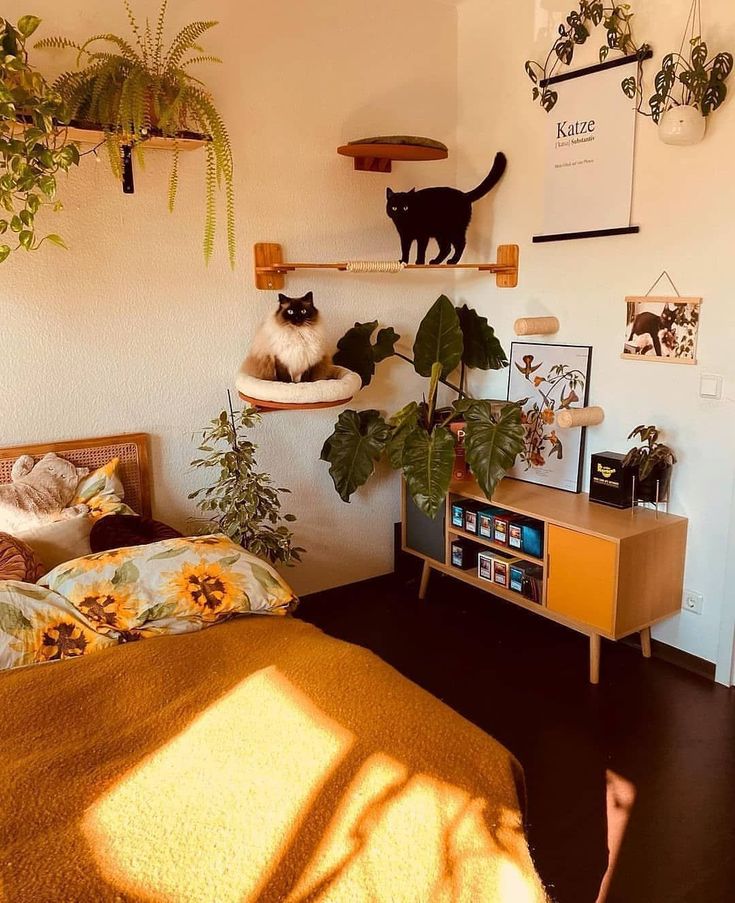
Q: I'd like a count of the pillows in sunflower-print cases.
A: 3